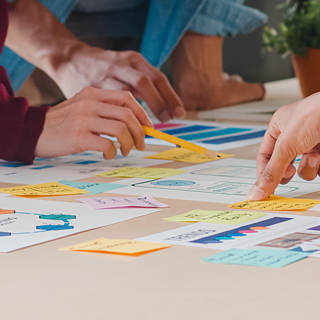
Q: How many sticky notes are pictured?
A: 9